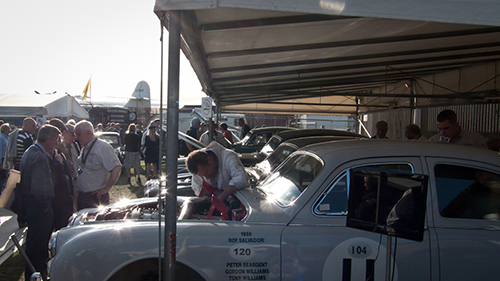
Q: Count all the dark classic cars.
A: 3